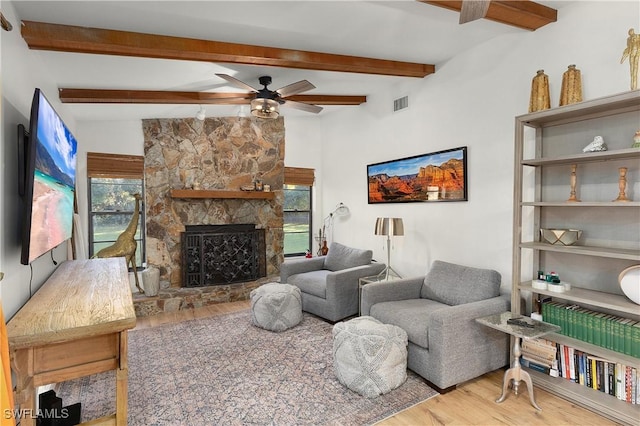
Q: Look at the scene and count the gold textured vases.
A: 2